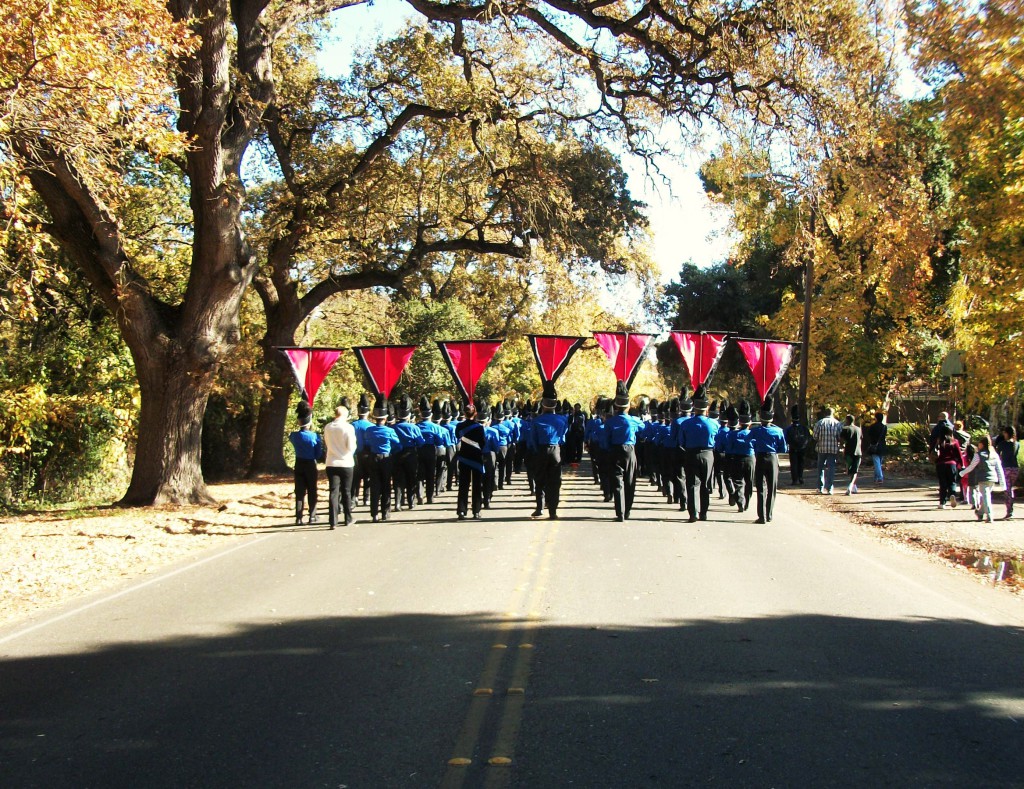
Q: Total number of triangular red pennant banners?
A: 7